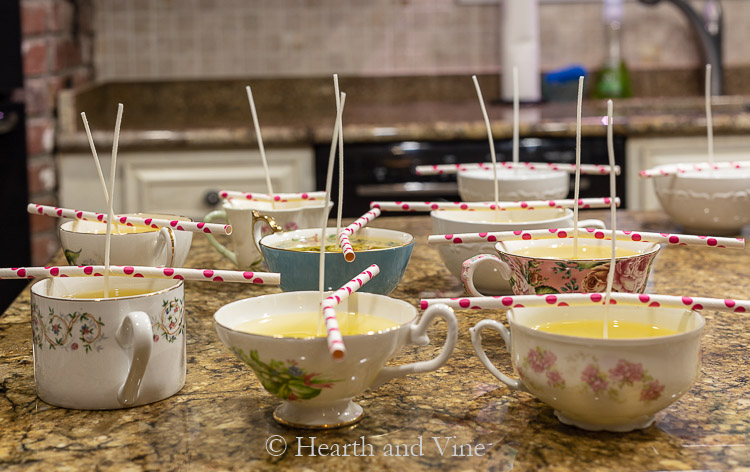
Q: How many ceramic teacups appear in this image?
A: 10